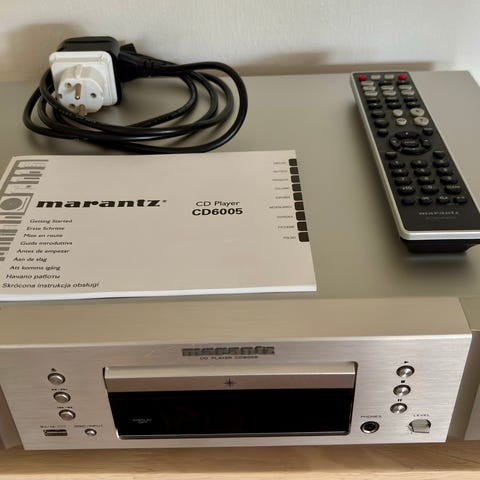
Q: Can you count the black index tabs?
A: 9